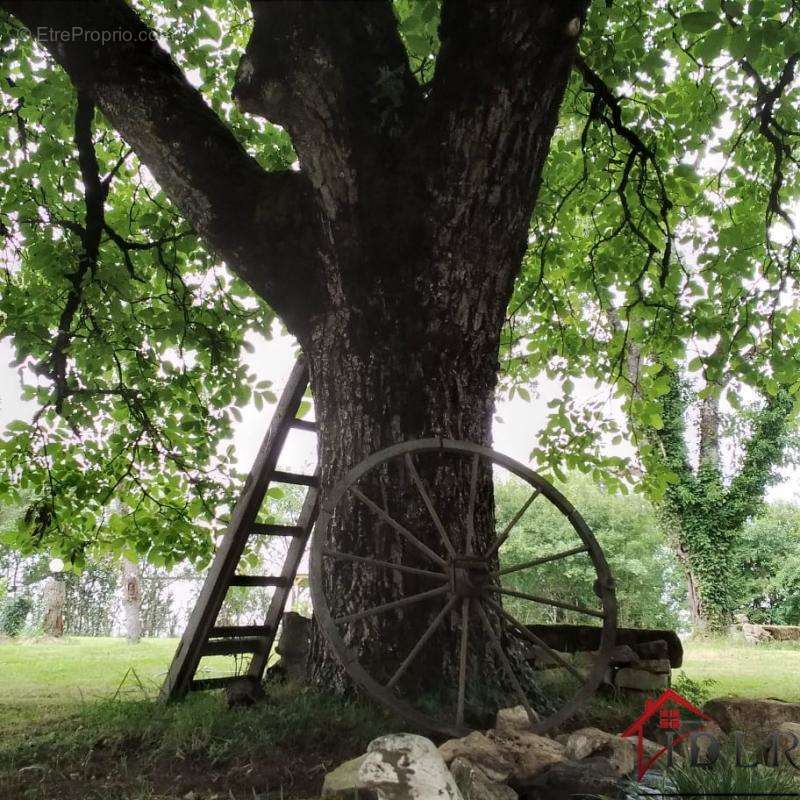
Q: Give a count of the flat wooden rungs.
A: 7